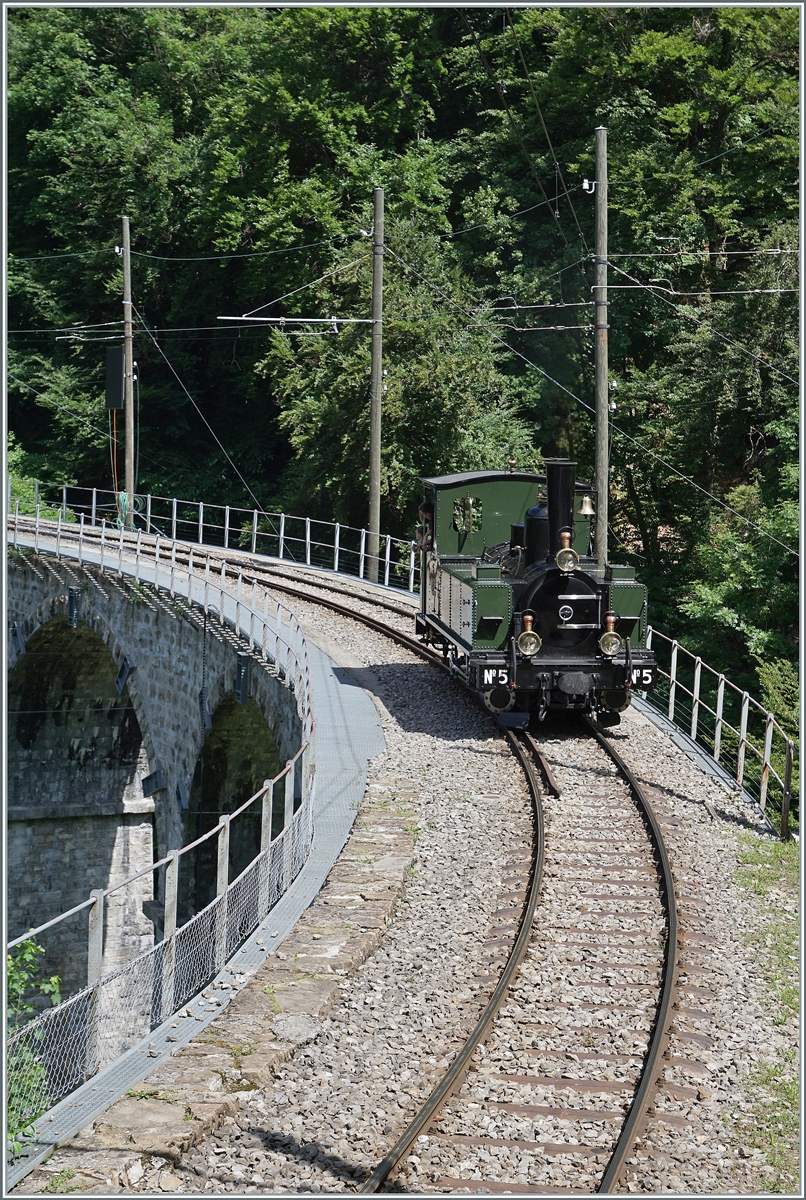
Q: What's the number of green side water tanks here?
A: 2